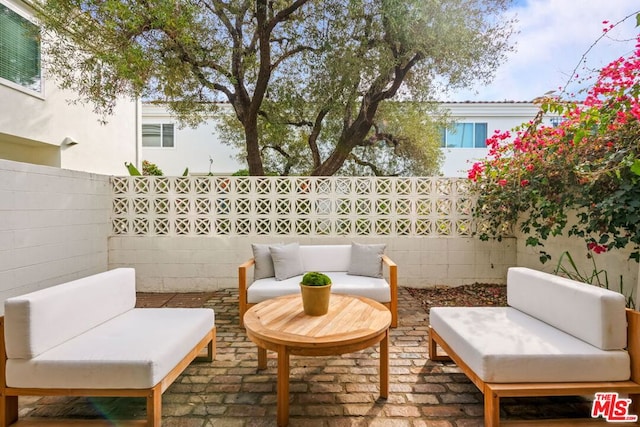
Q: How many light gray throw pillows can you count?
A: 3